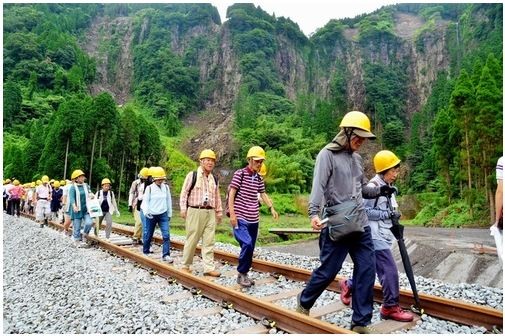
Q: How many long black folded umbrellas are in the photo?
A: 1